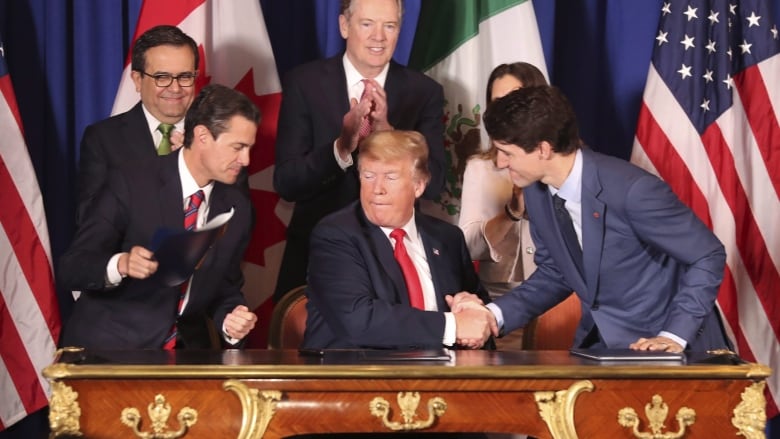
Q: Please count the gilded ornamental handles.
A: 3